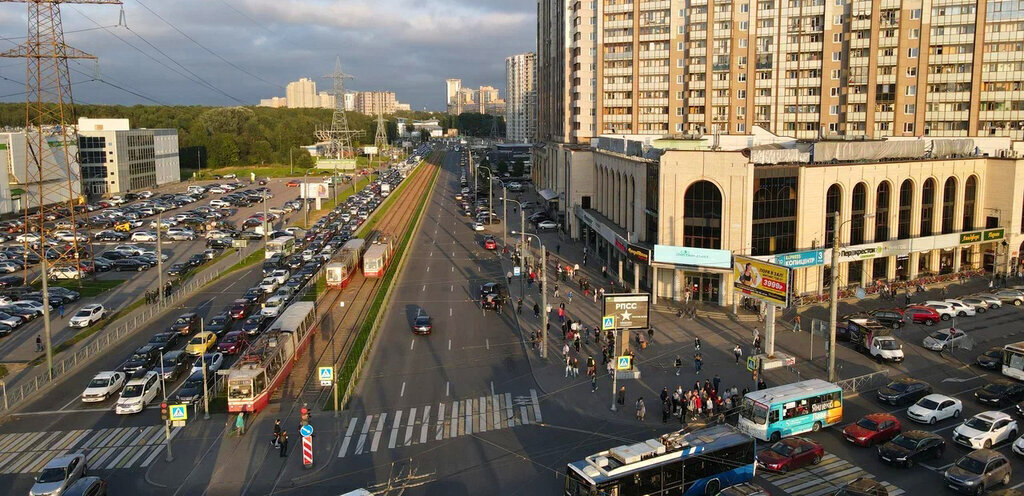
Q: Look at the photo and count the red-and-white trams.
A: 3